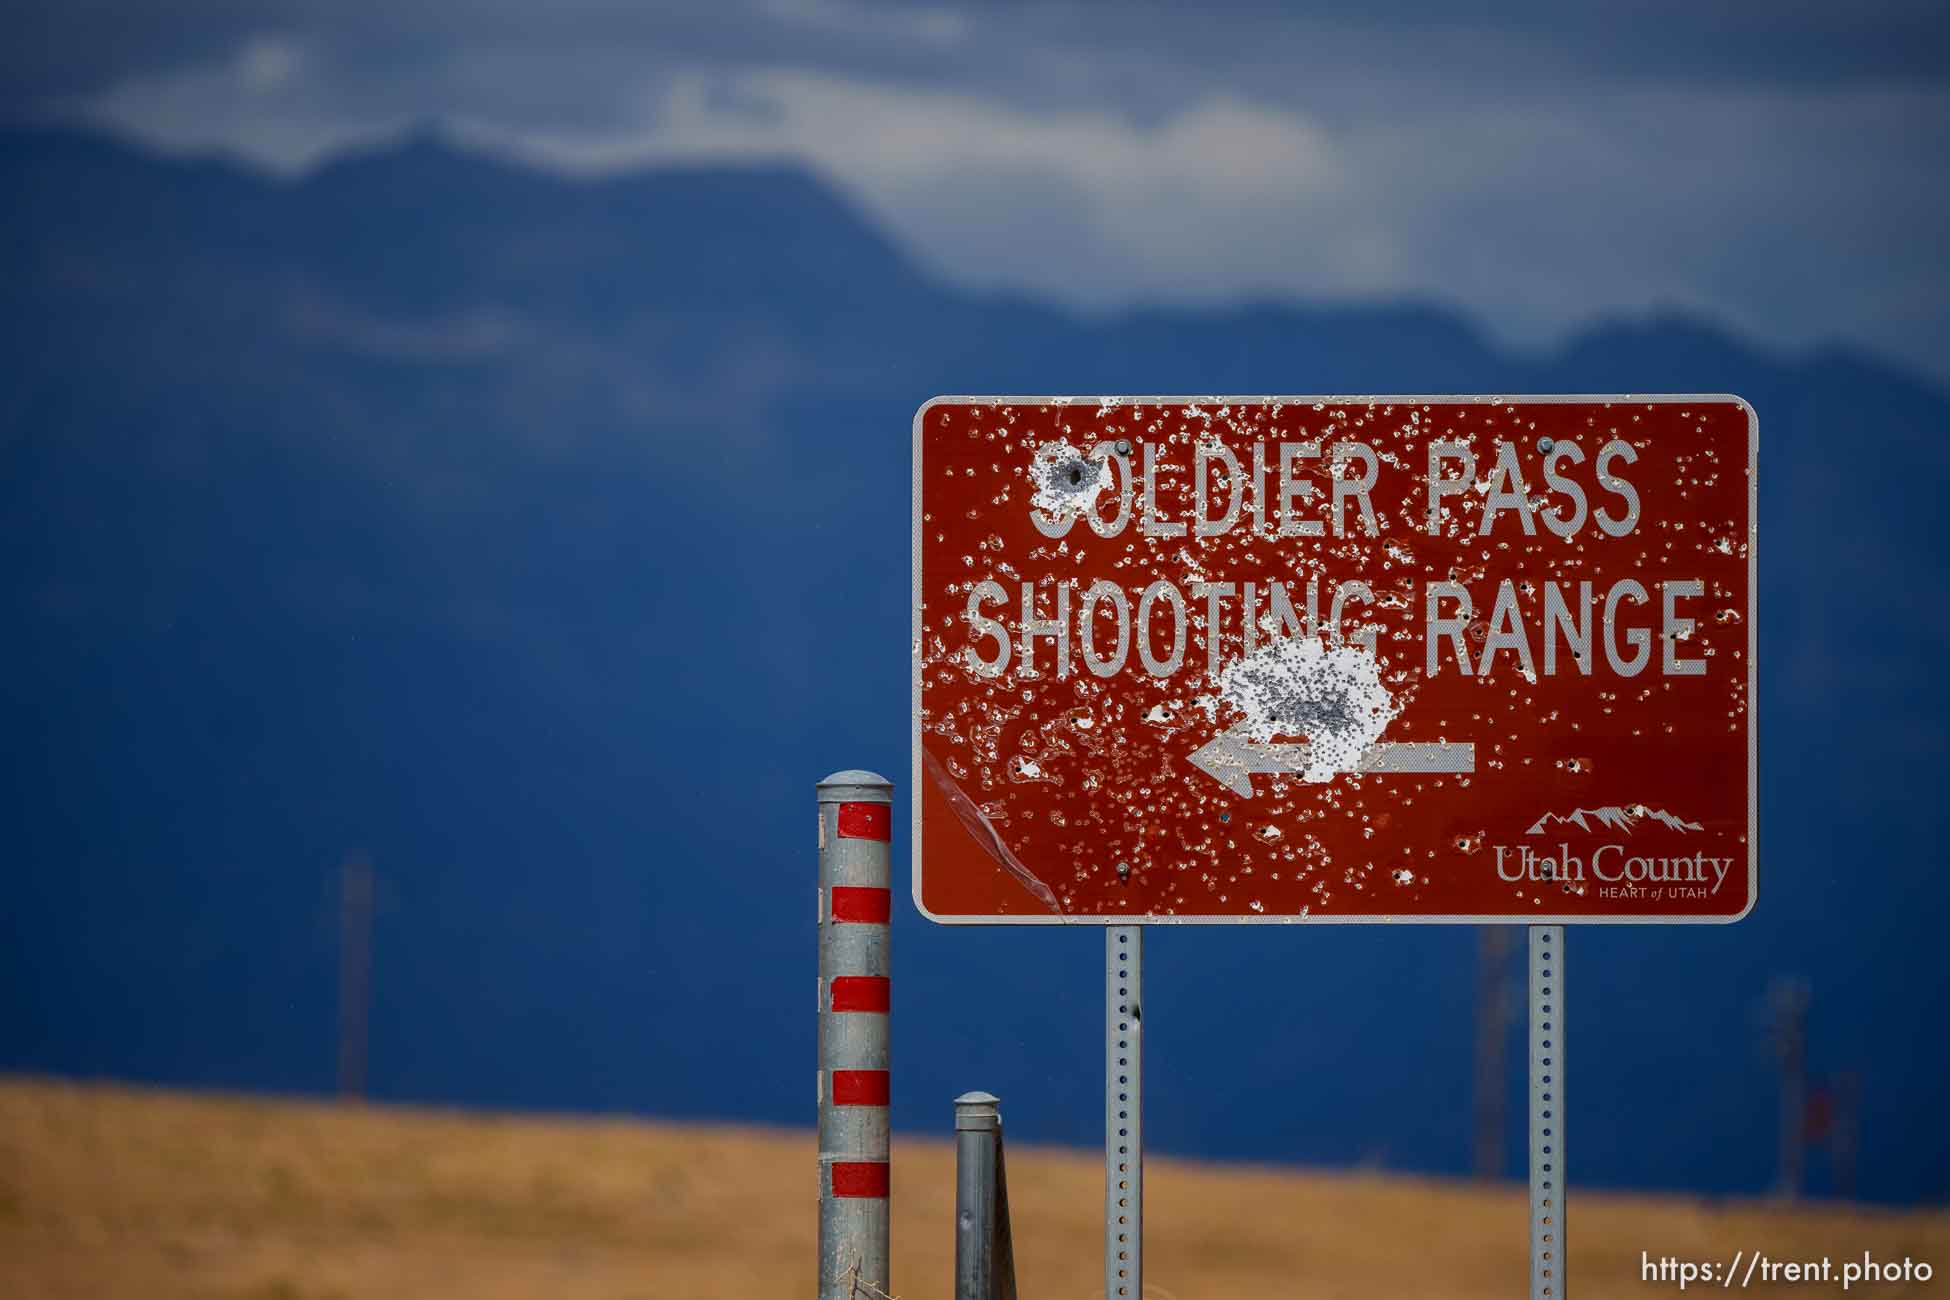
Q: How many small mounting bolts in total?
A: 4